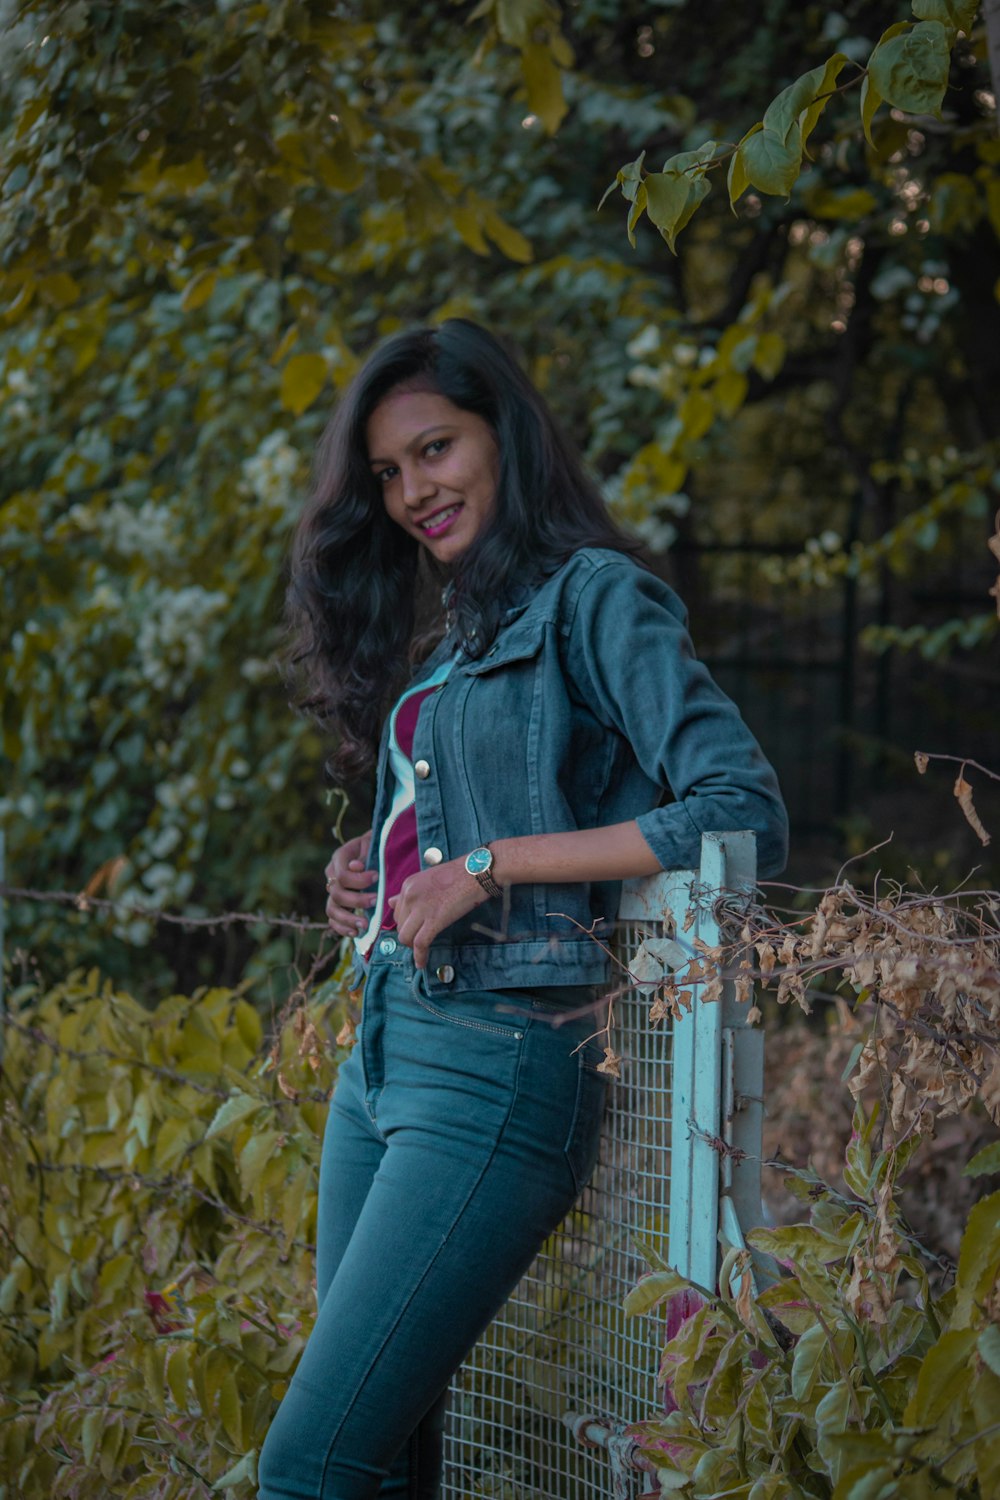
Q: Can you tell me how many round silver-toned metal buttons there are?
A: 4